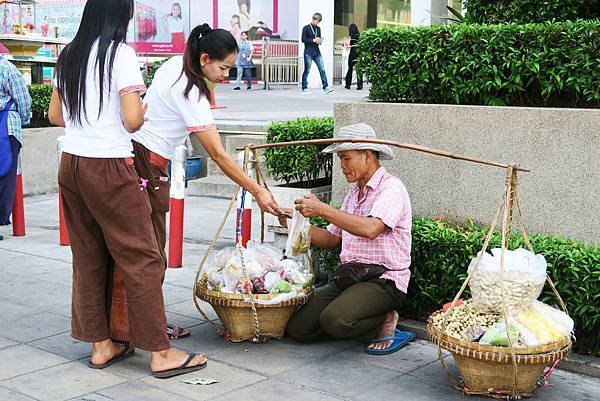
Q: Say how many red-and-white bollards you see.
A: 4